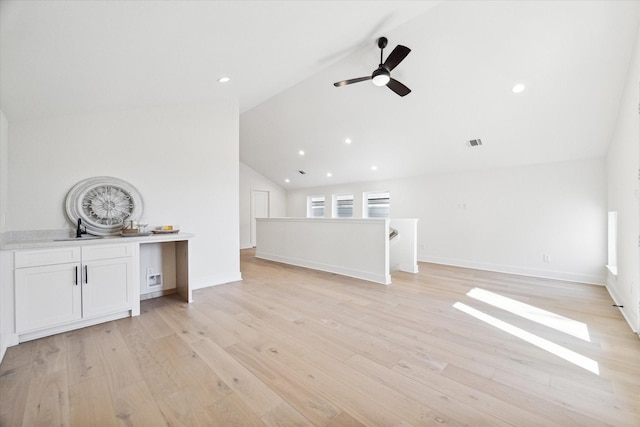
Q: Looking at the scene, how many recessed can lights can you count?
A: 7